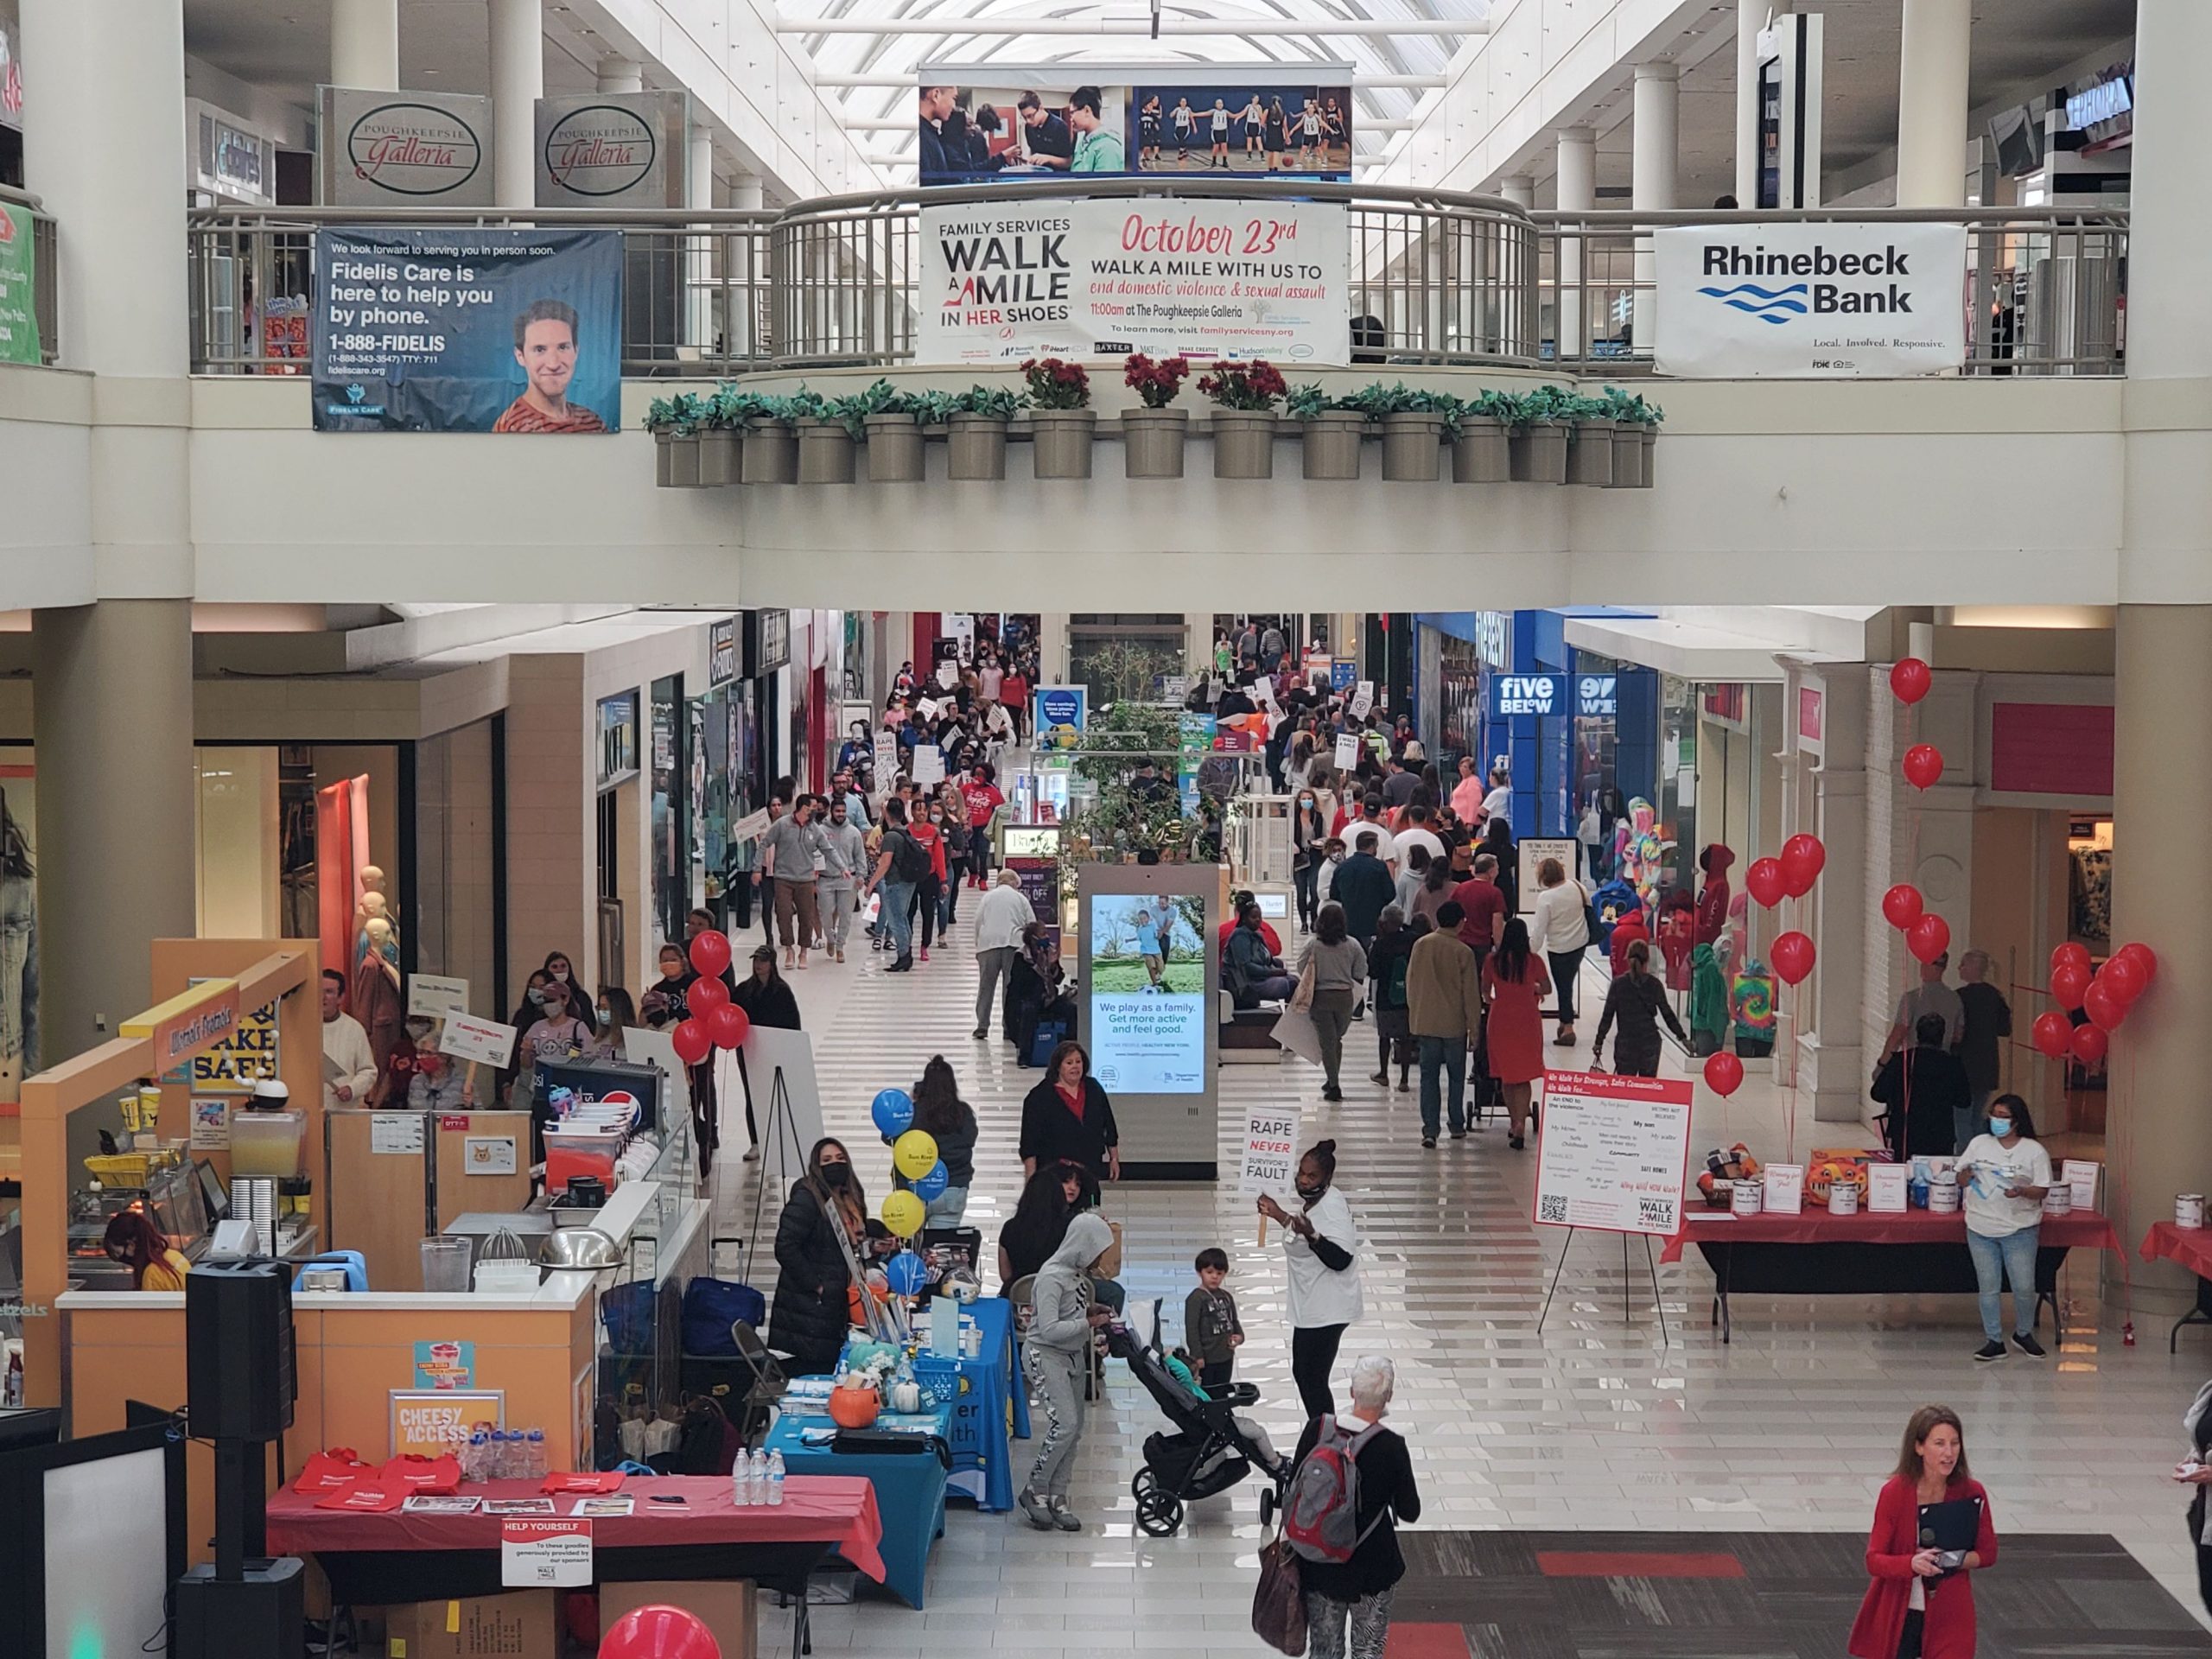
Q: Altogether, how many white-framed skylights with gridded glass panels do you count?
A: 1